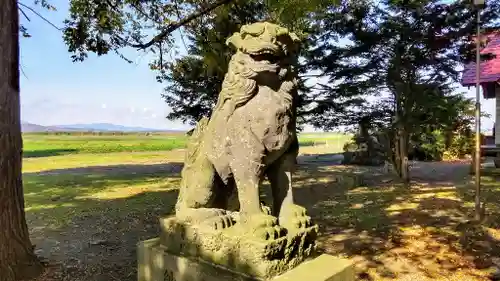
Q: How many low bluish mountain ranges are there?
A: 1